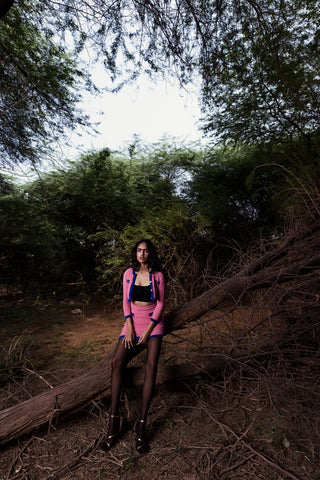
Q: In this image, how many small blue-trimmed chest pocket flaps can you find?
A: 2